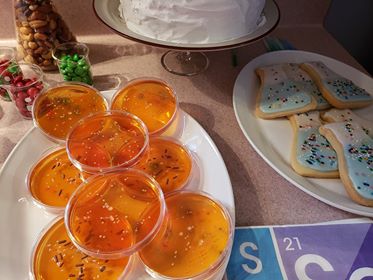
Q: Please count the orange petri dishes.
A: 8